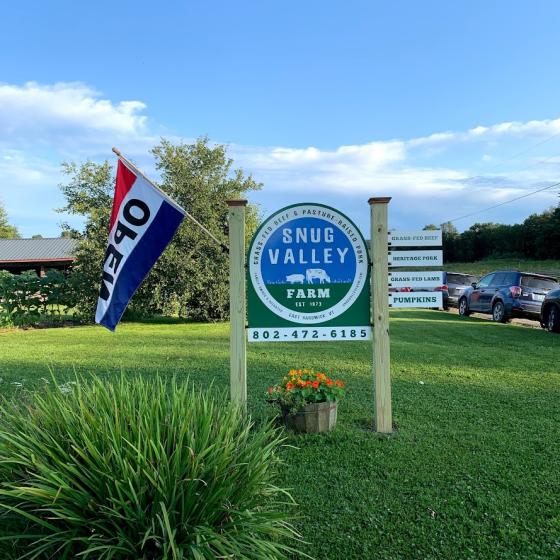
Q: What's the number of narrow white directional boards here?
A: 4